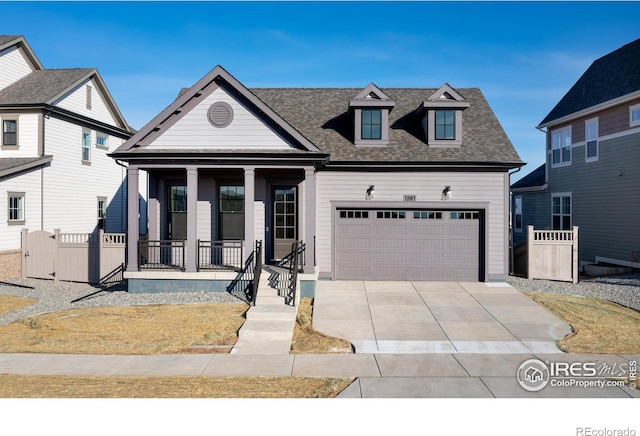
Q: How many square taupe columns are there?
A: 4